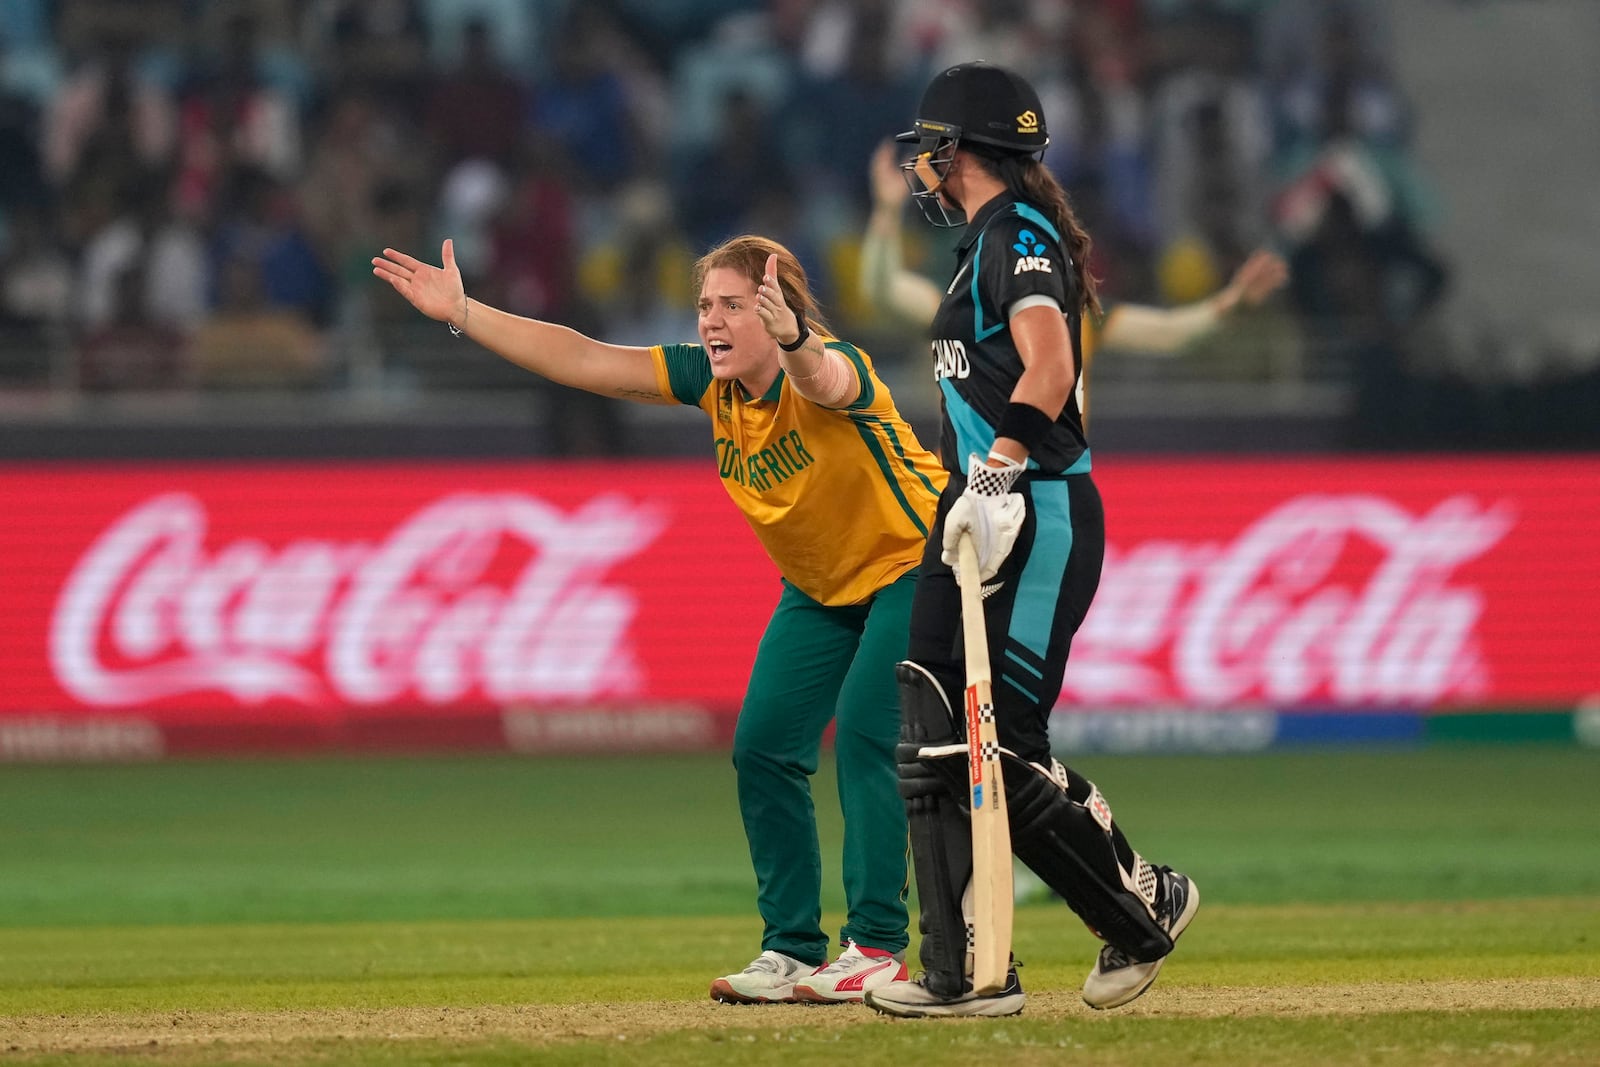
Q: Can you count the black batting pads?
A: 2